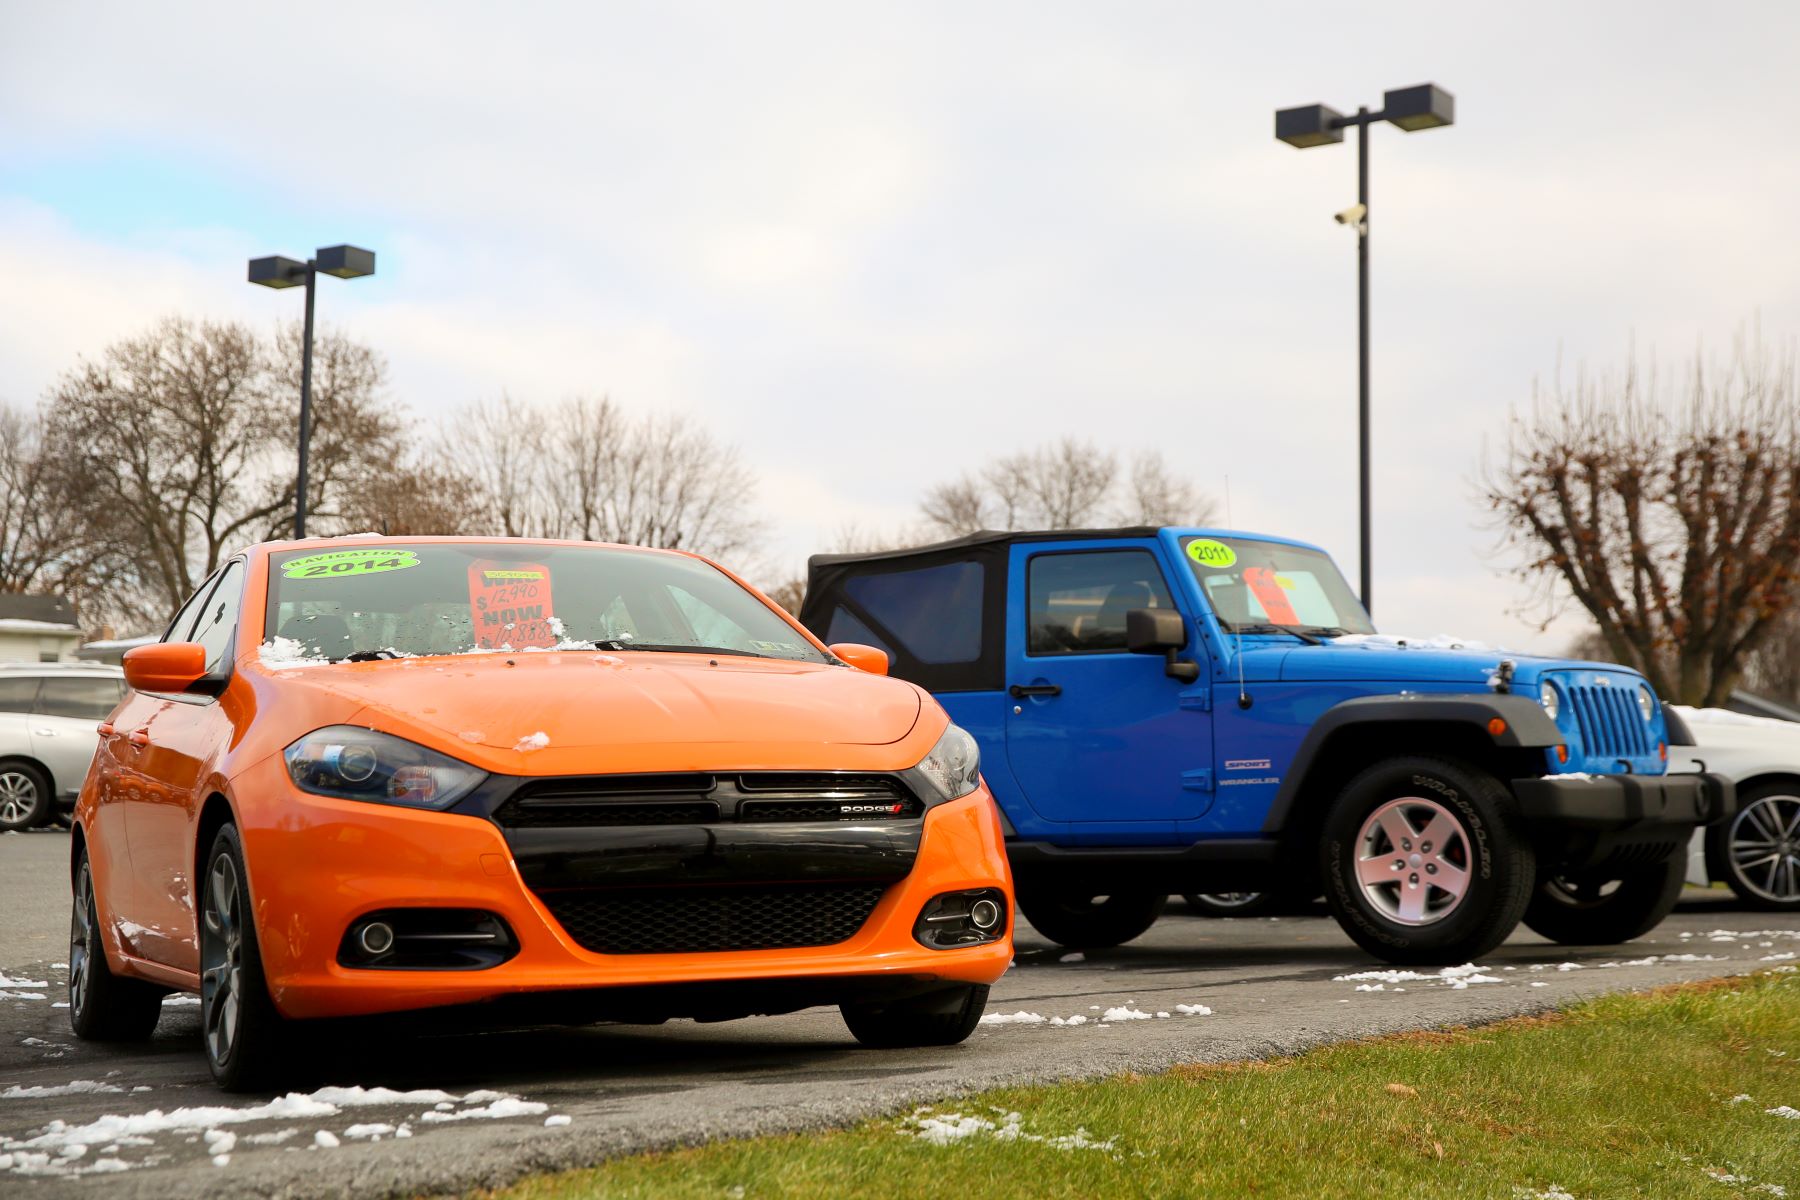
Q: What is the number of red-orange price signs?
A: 2